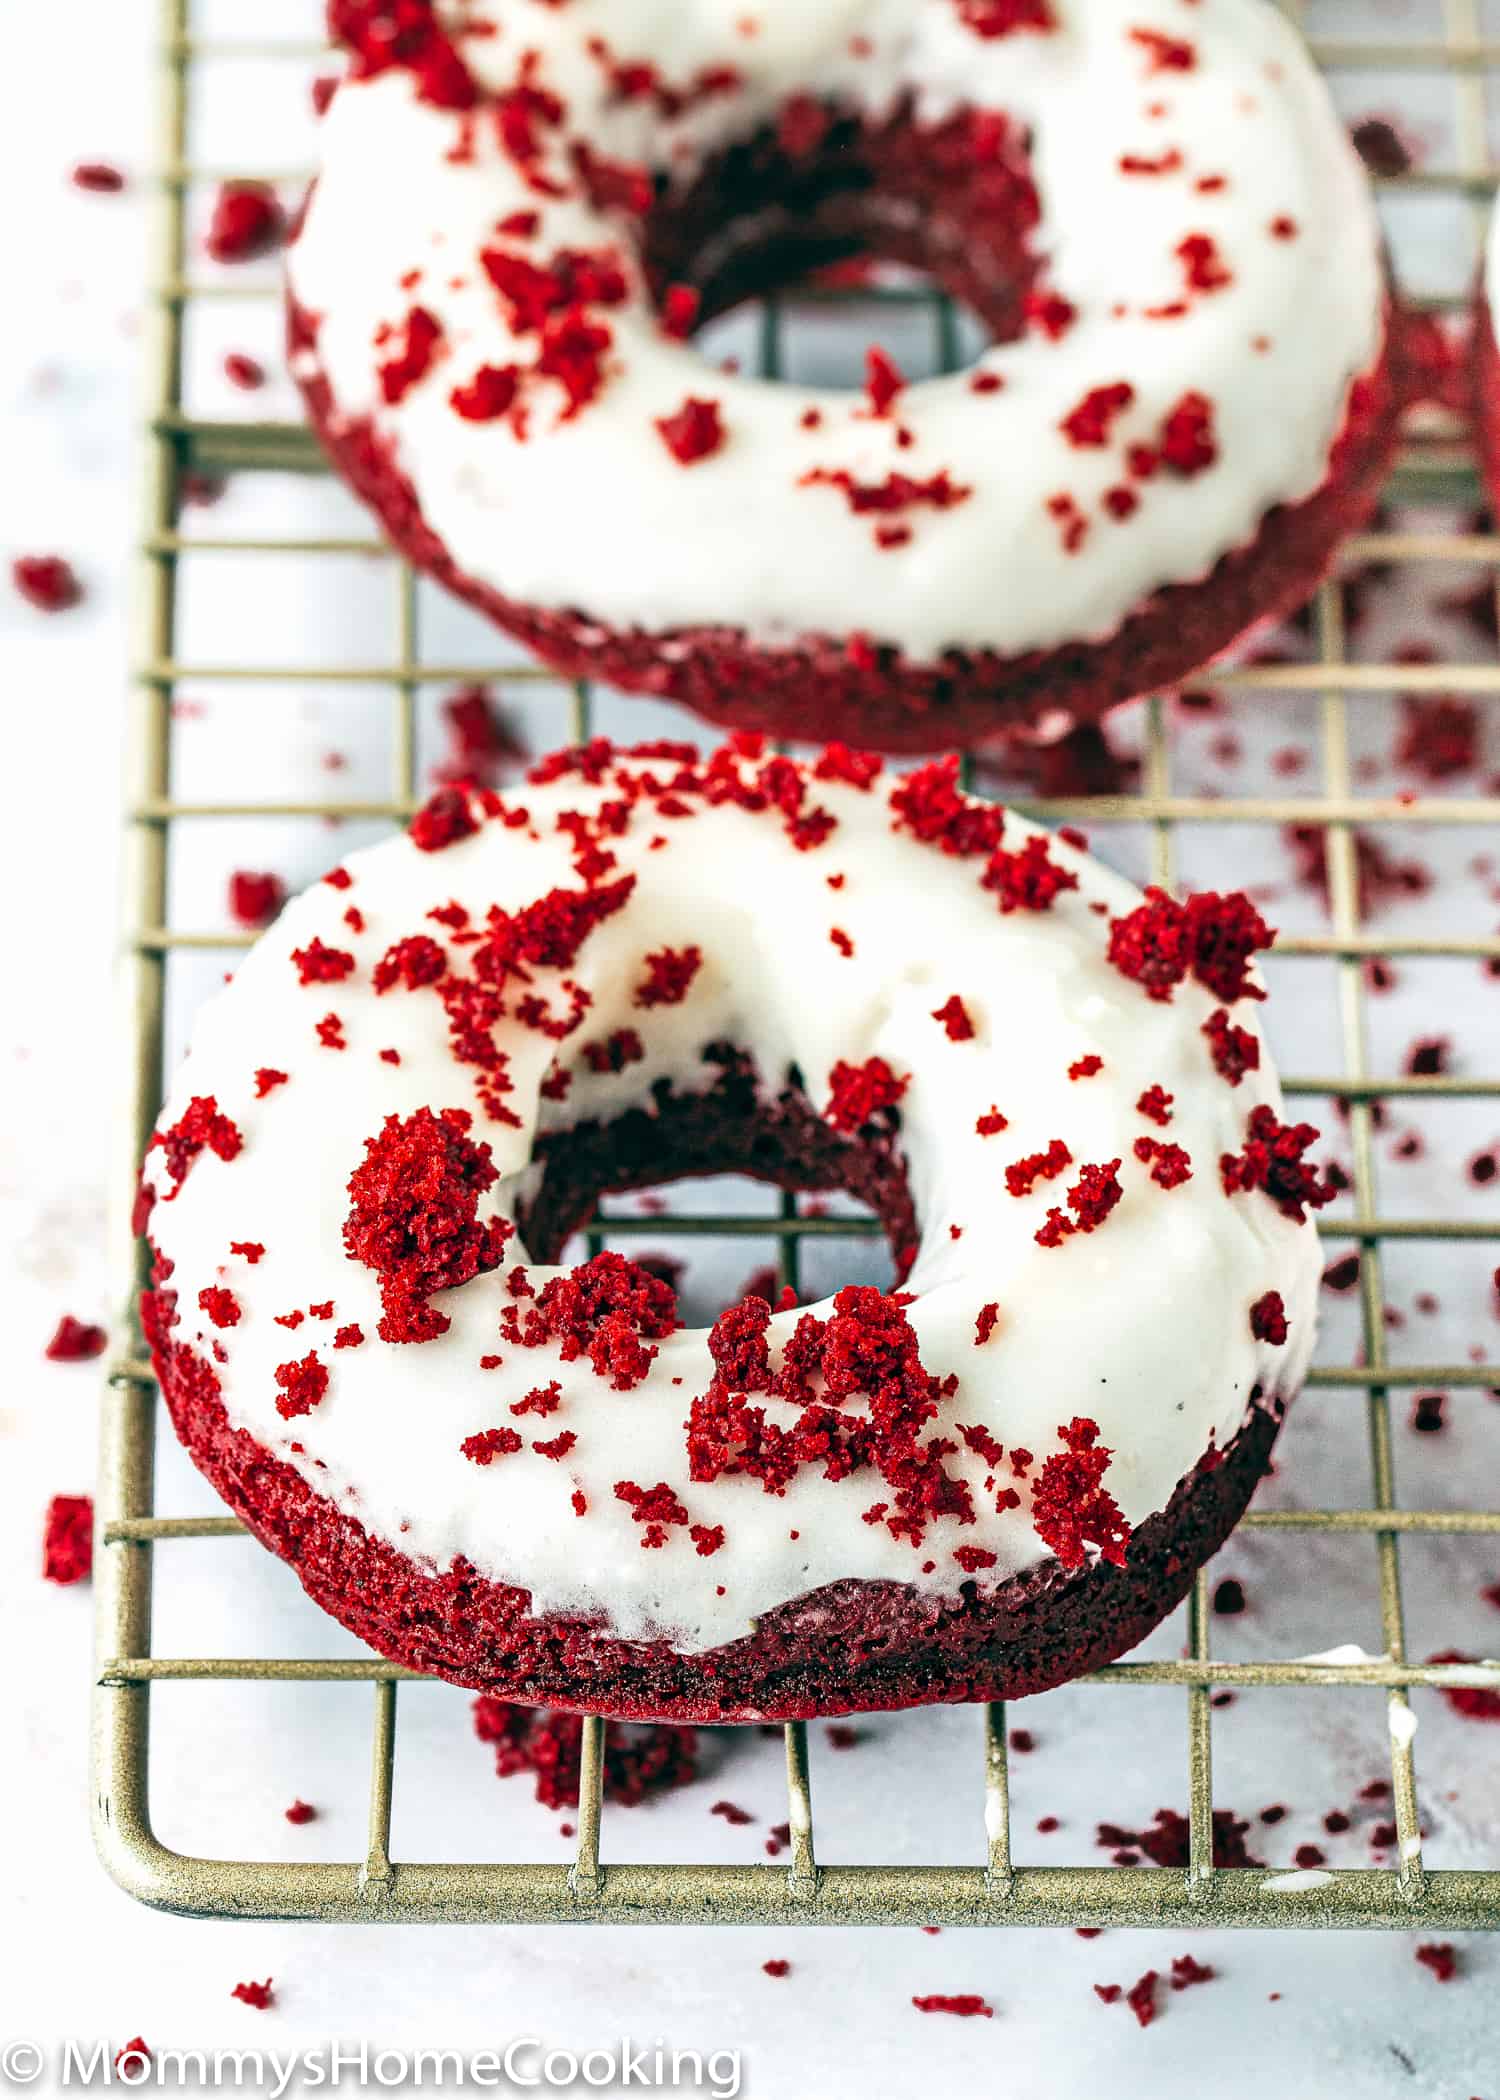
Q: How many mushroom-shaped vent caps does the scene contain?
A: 0